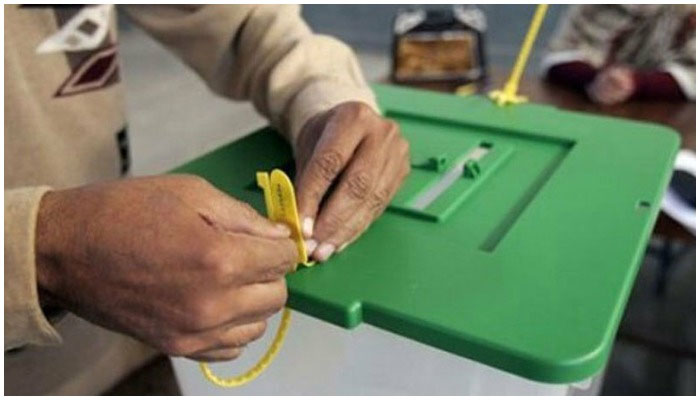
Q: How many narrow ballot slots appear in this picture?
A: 1